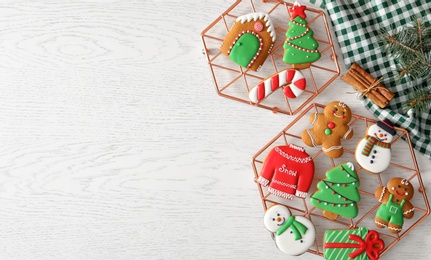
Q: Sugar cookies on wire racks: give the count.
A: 10